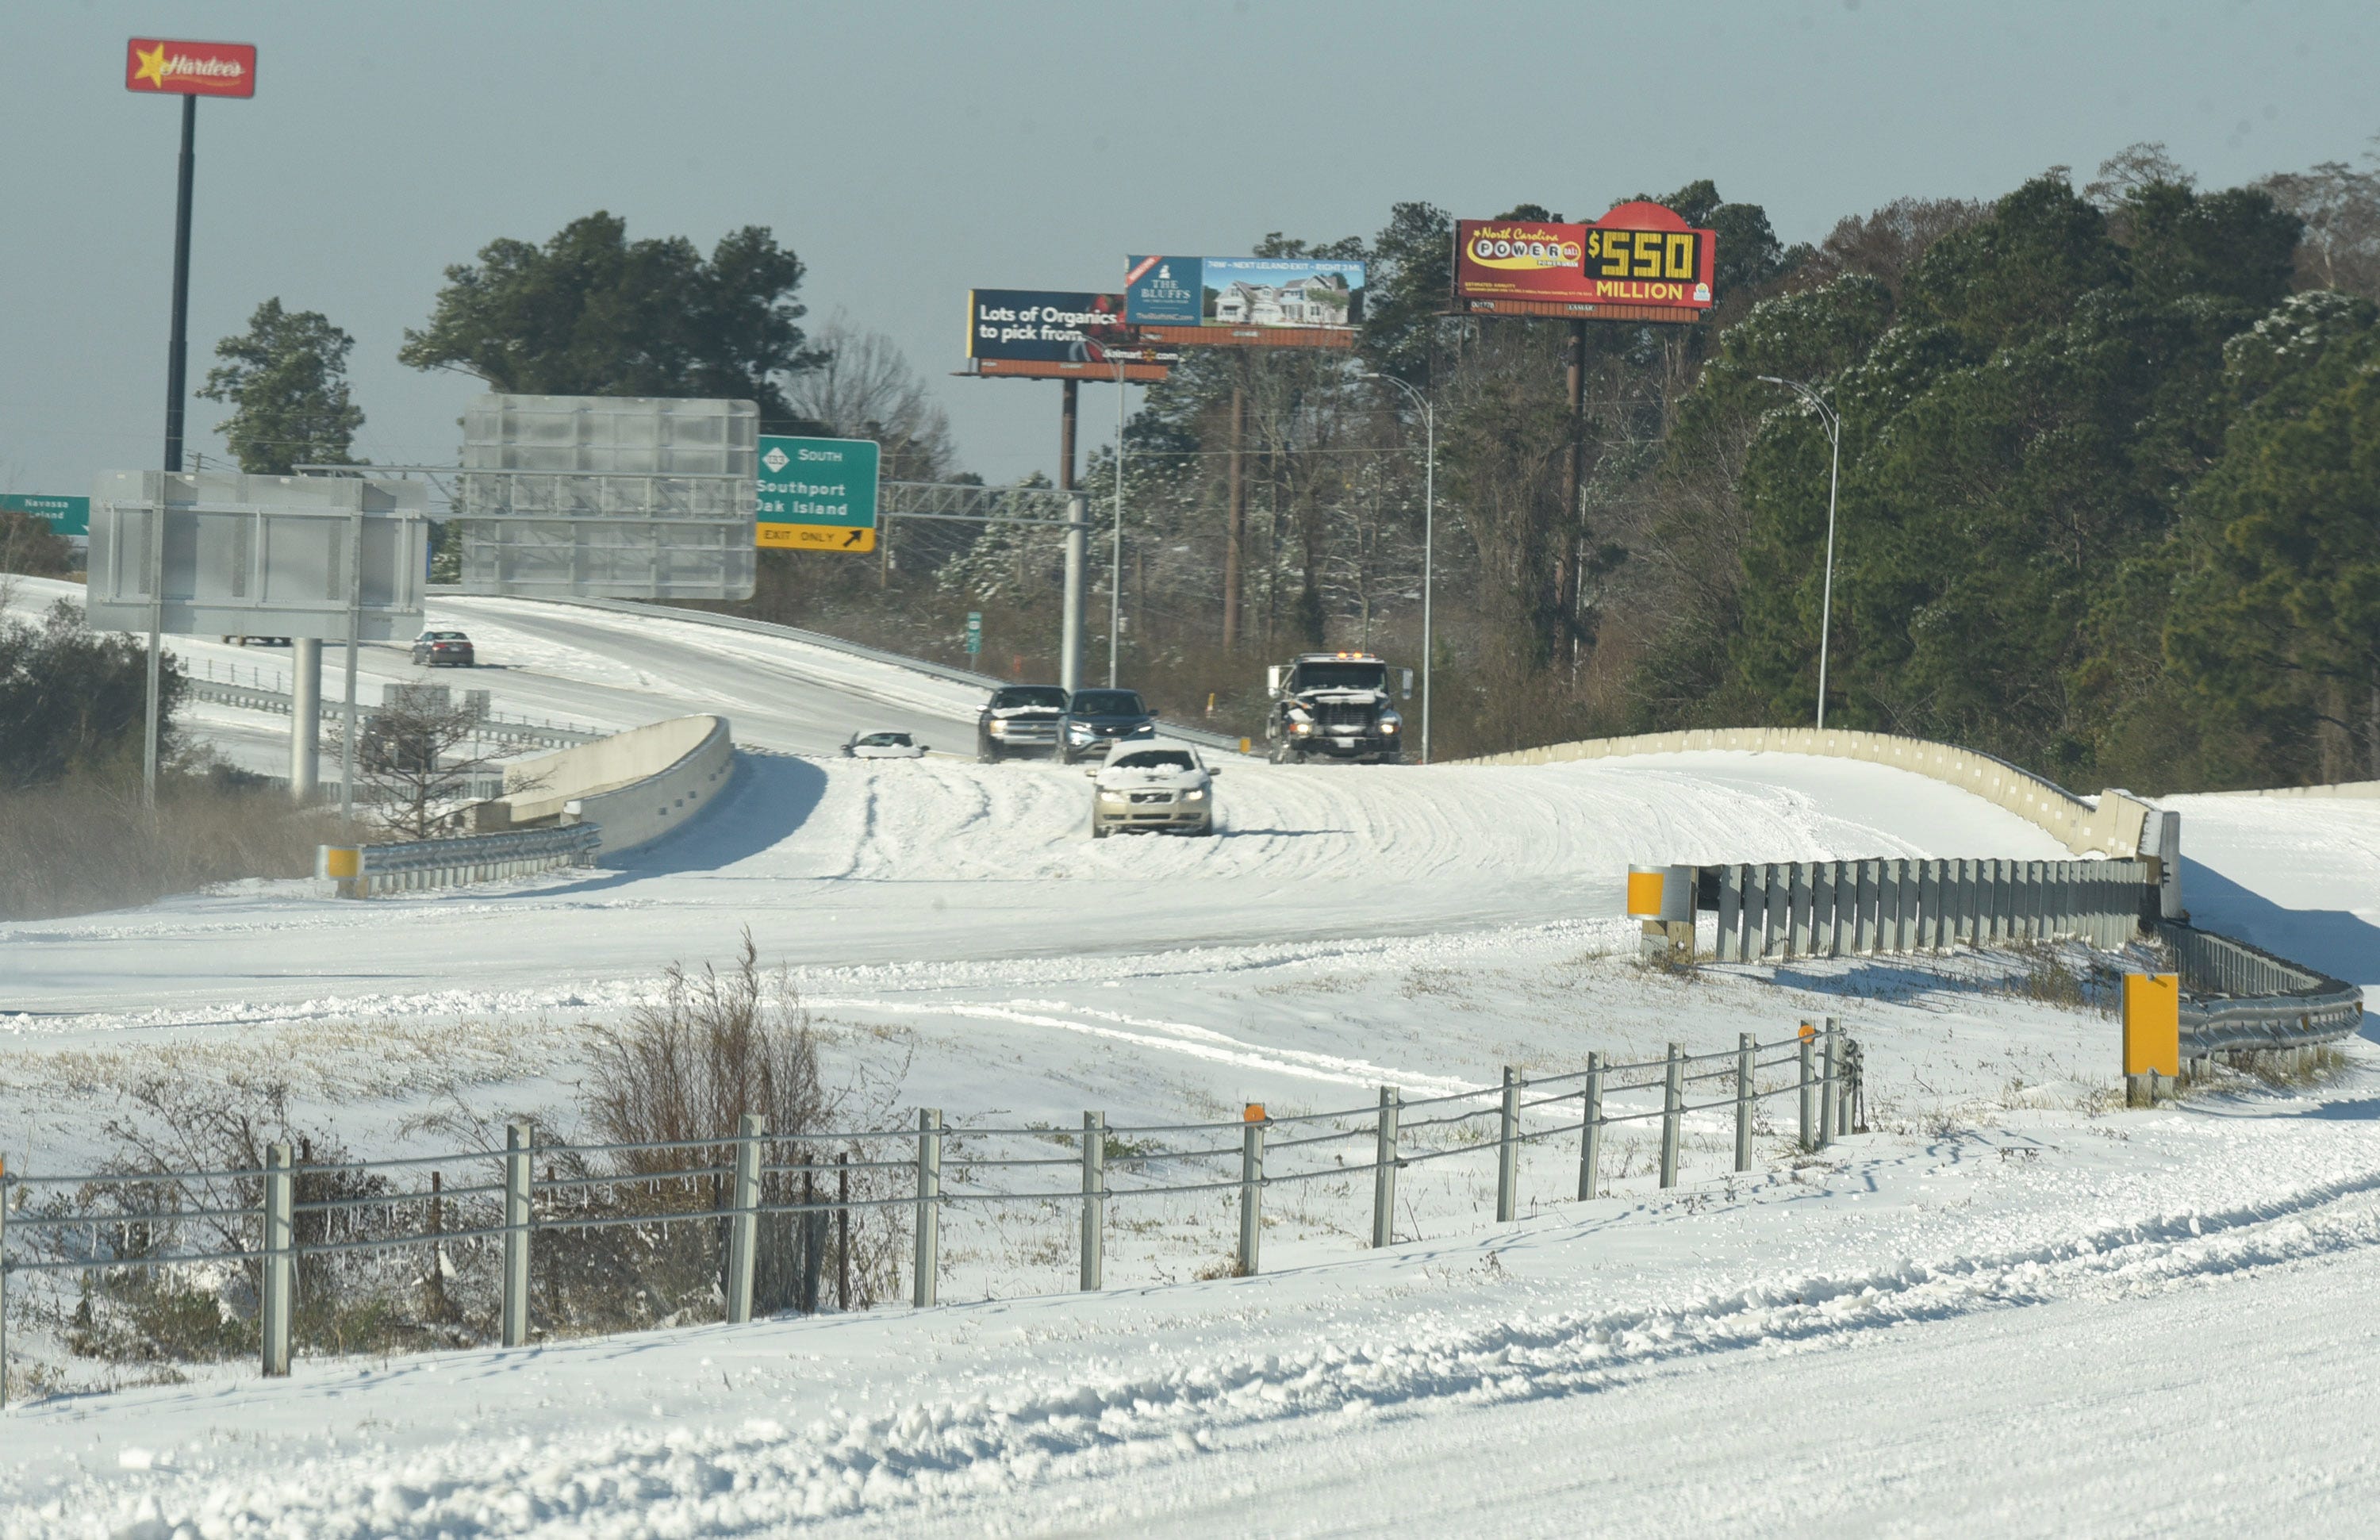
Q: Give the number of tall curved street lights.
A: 3